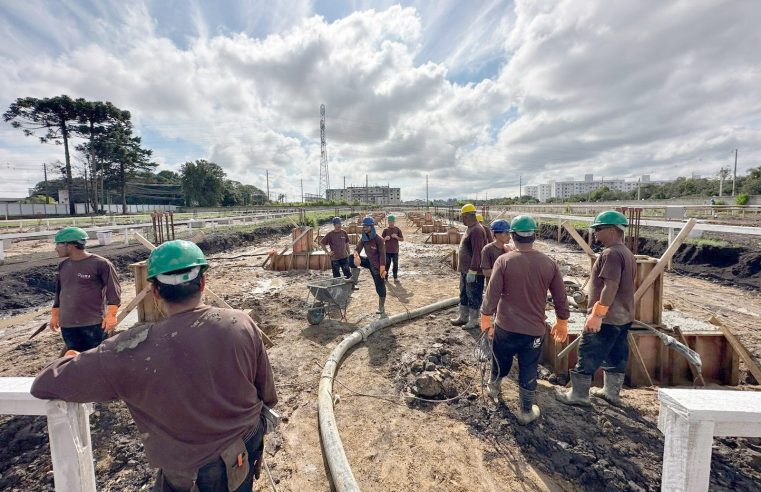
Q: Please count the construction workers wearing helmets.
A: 10